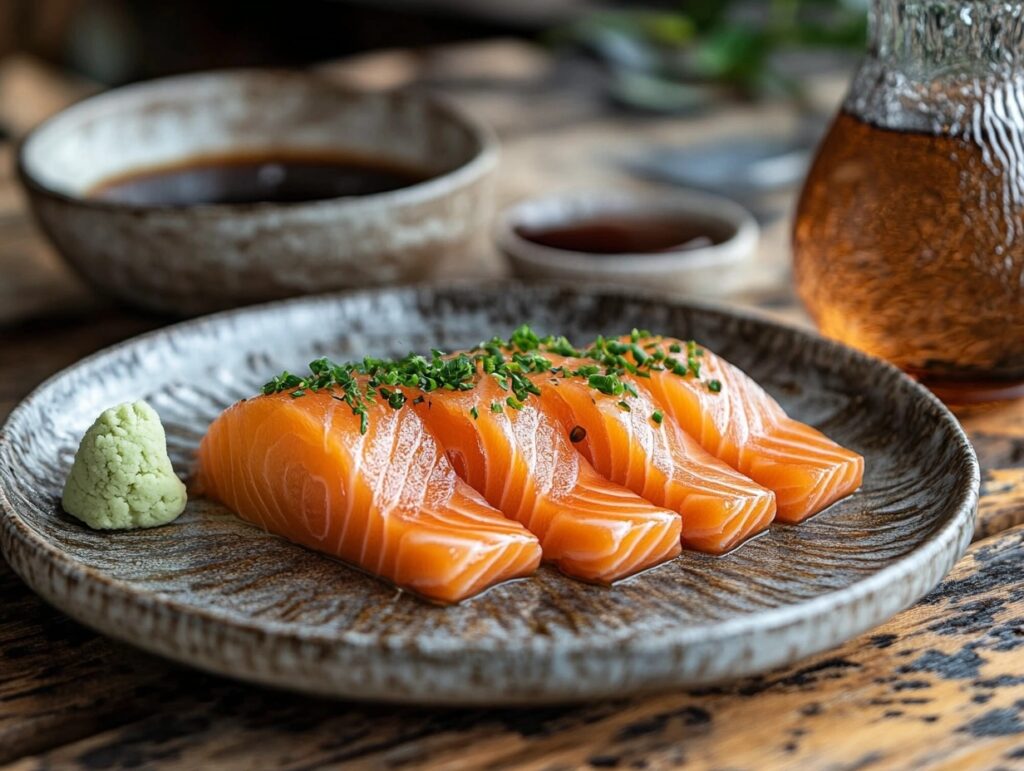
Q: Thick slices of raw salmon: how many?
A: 4